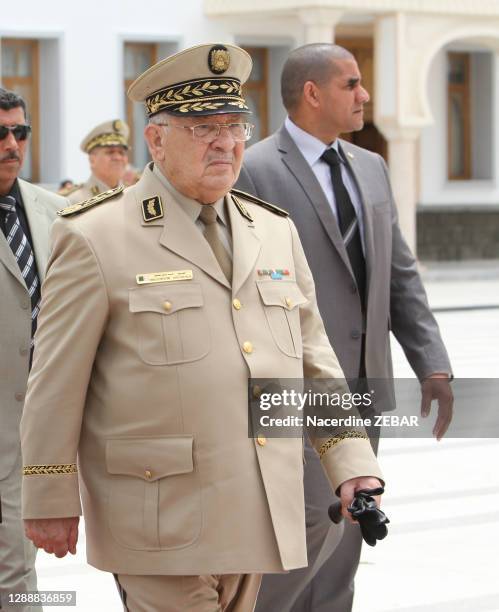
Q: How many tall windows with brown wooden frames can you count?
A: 4